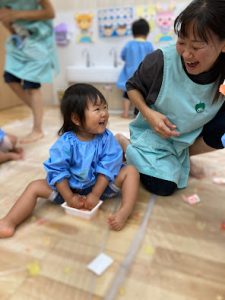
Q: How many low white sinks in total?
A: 1